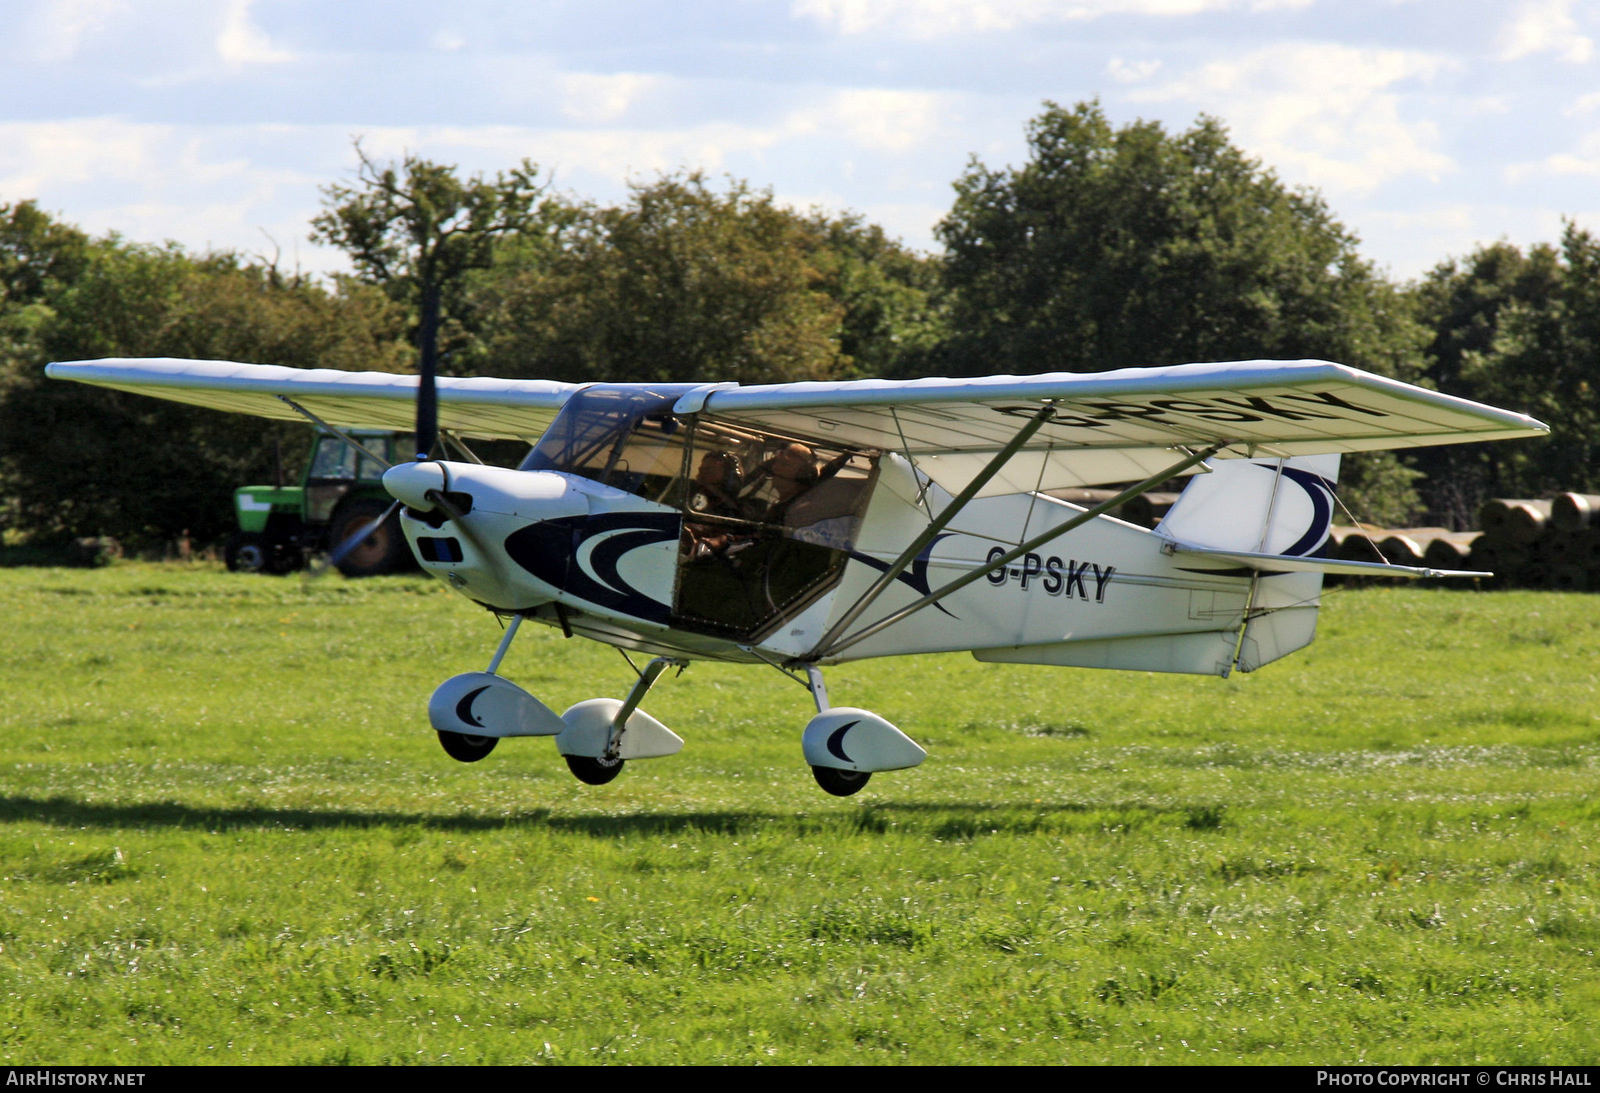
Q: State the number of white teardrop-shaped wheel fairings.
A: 3